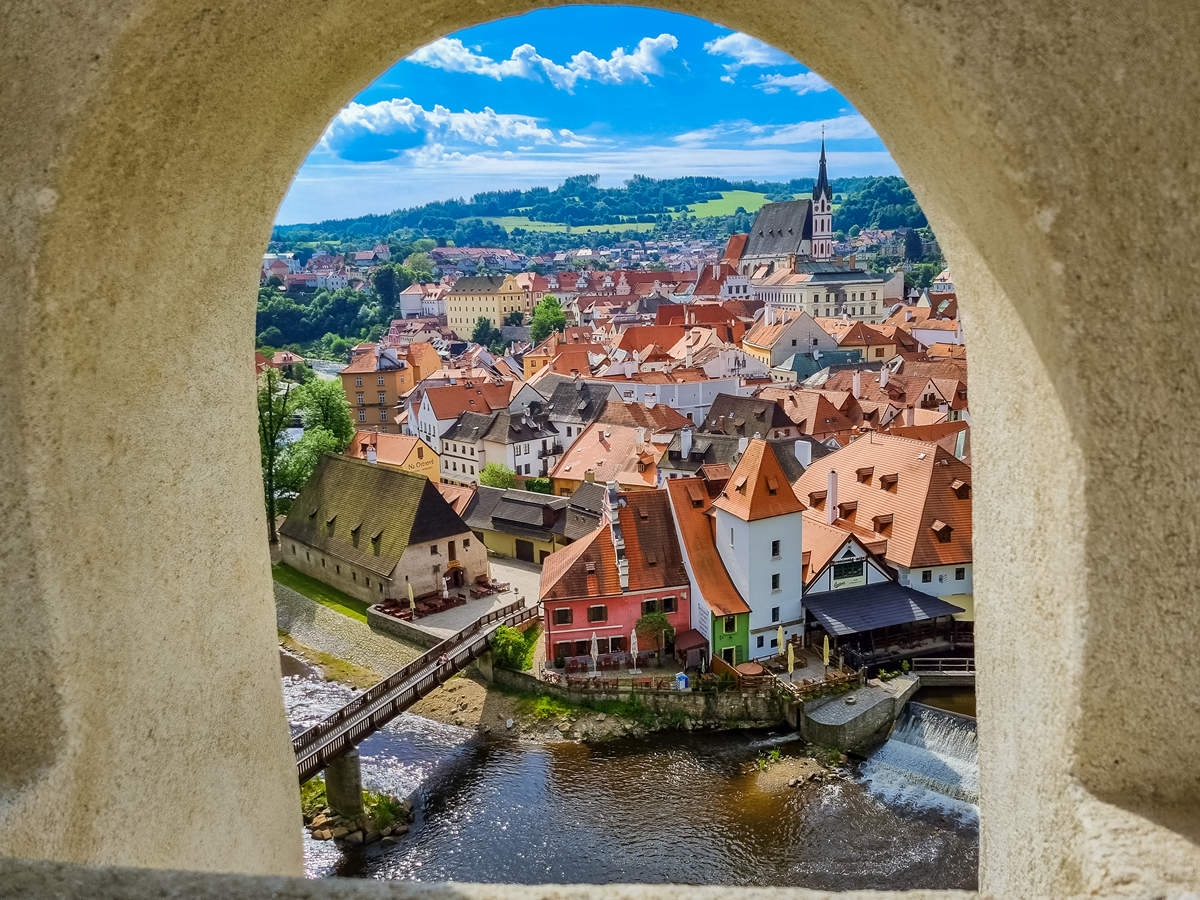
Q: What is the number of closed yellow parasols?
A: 4